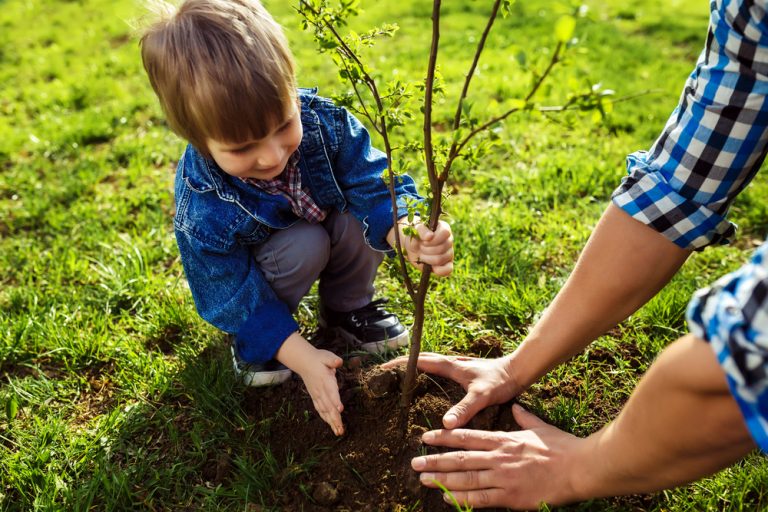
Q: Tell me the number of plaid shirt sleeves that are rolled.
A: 2